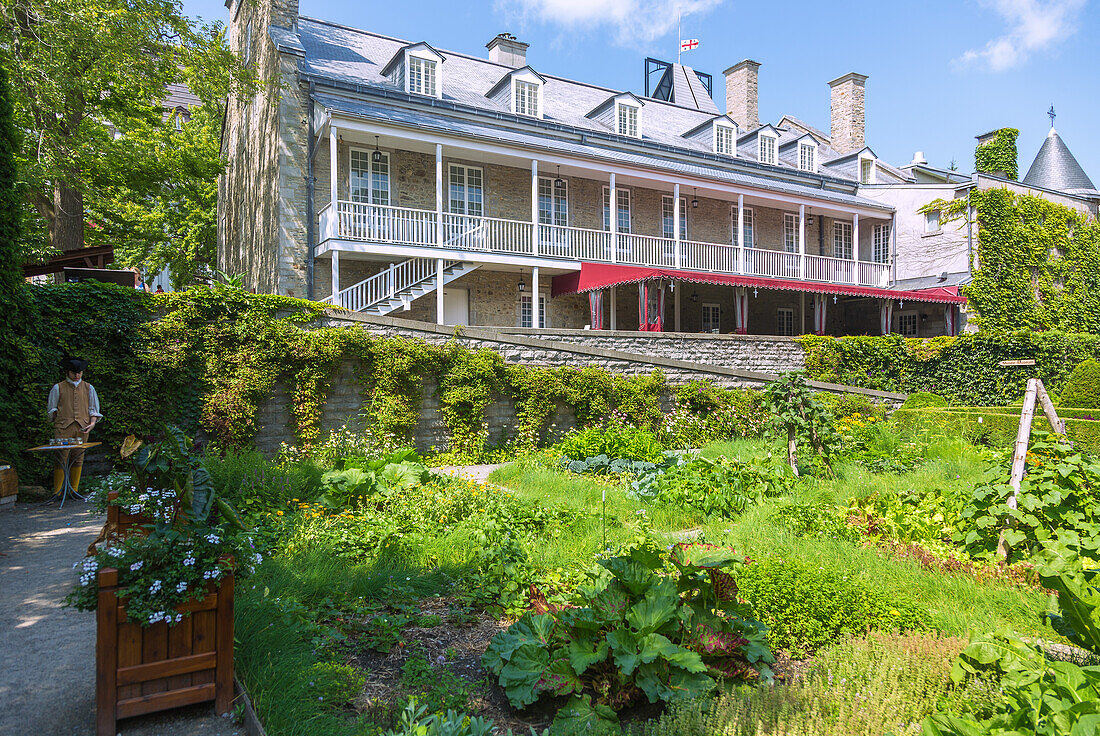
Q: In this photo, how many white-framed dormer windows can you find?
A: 7